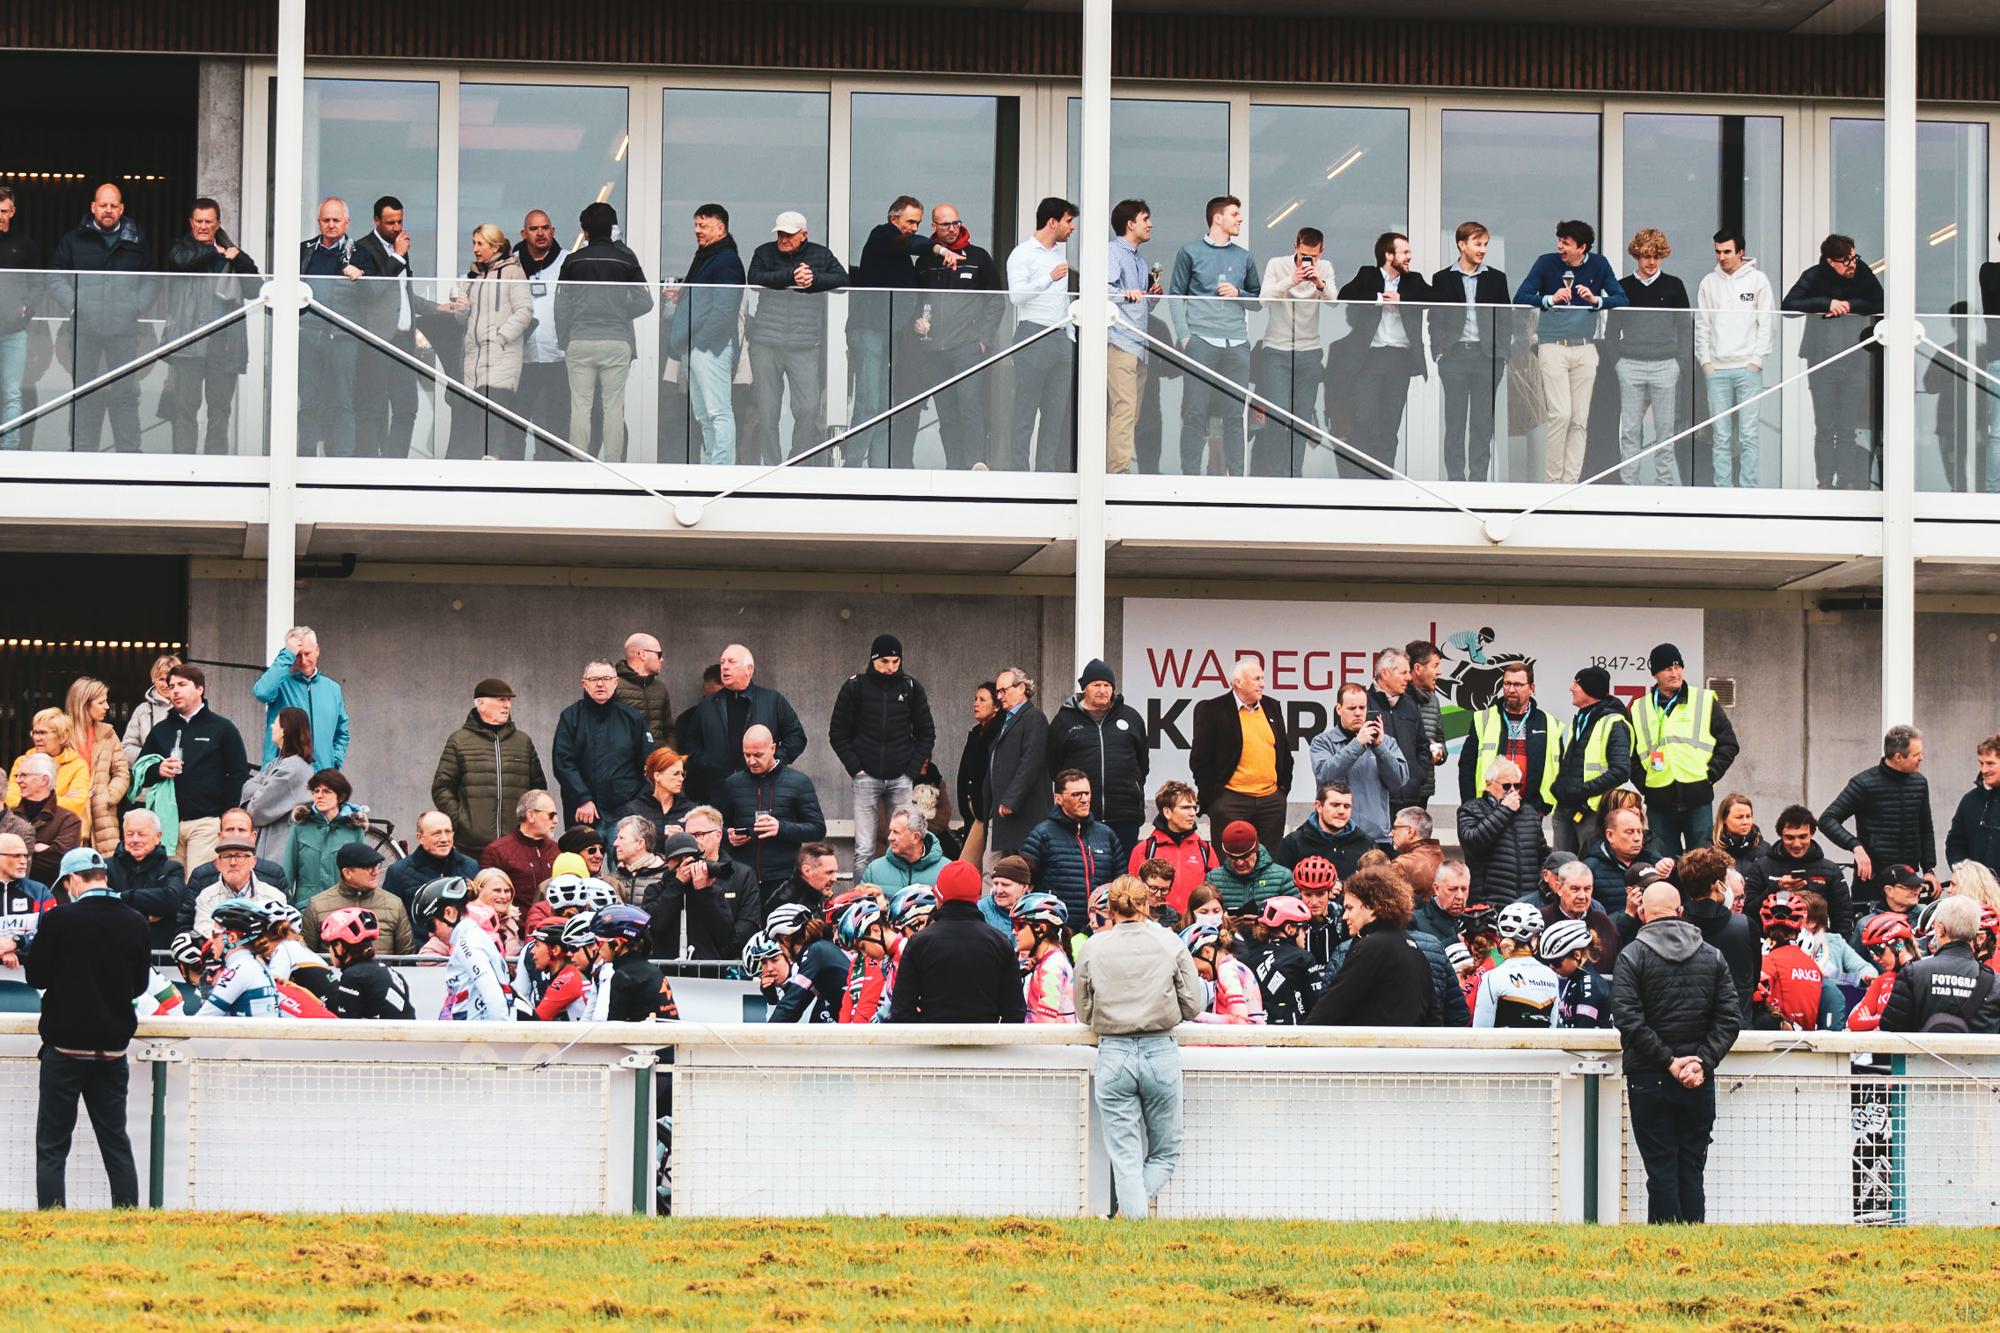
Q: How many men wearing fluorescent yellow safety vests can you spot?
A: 3